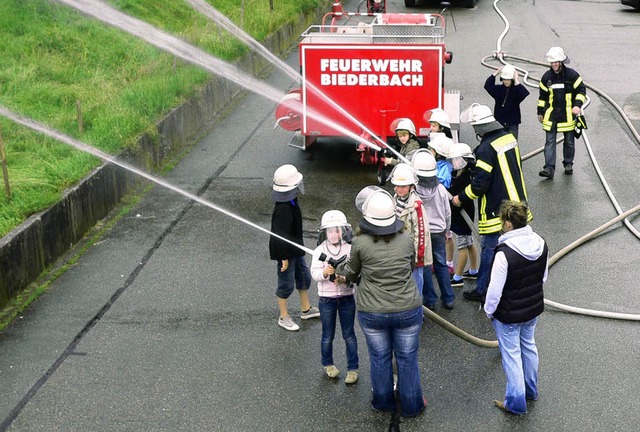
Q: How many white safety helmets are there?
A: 12